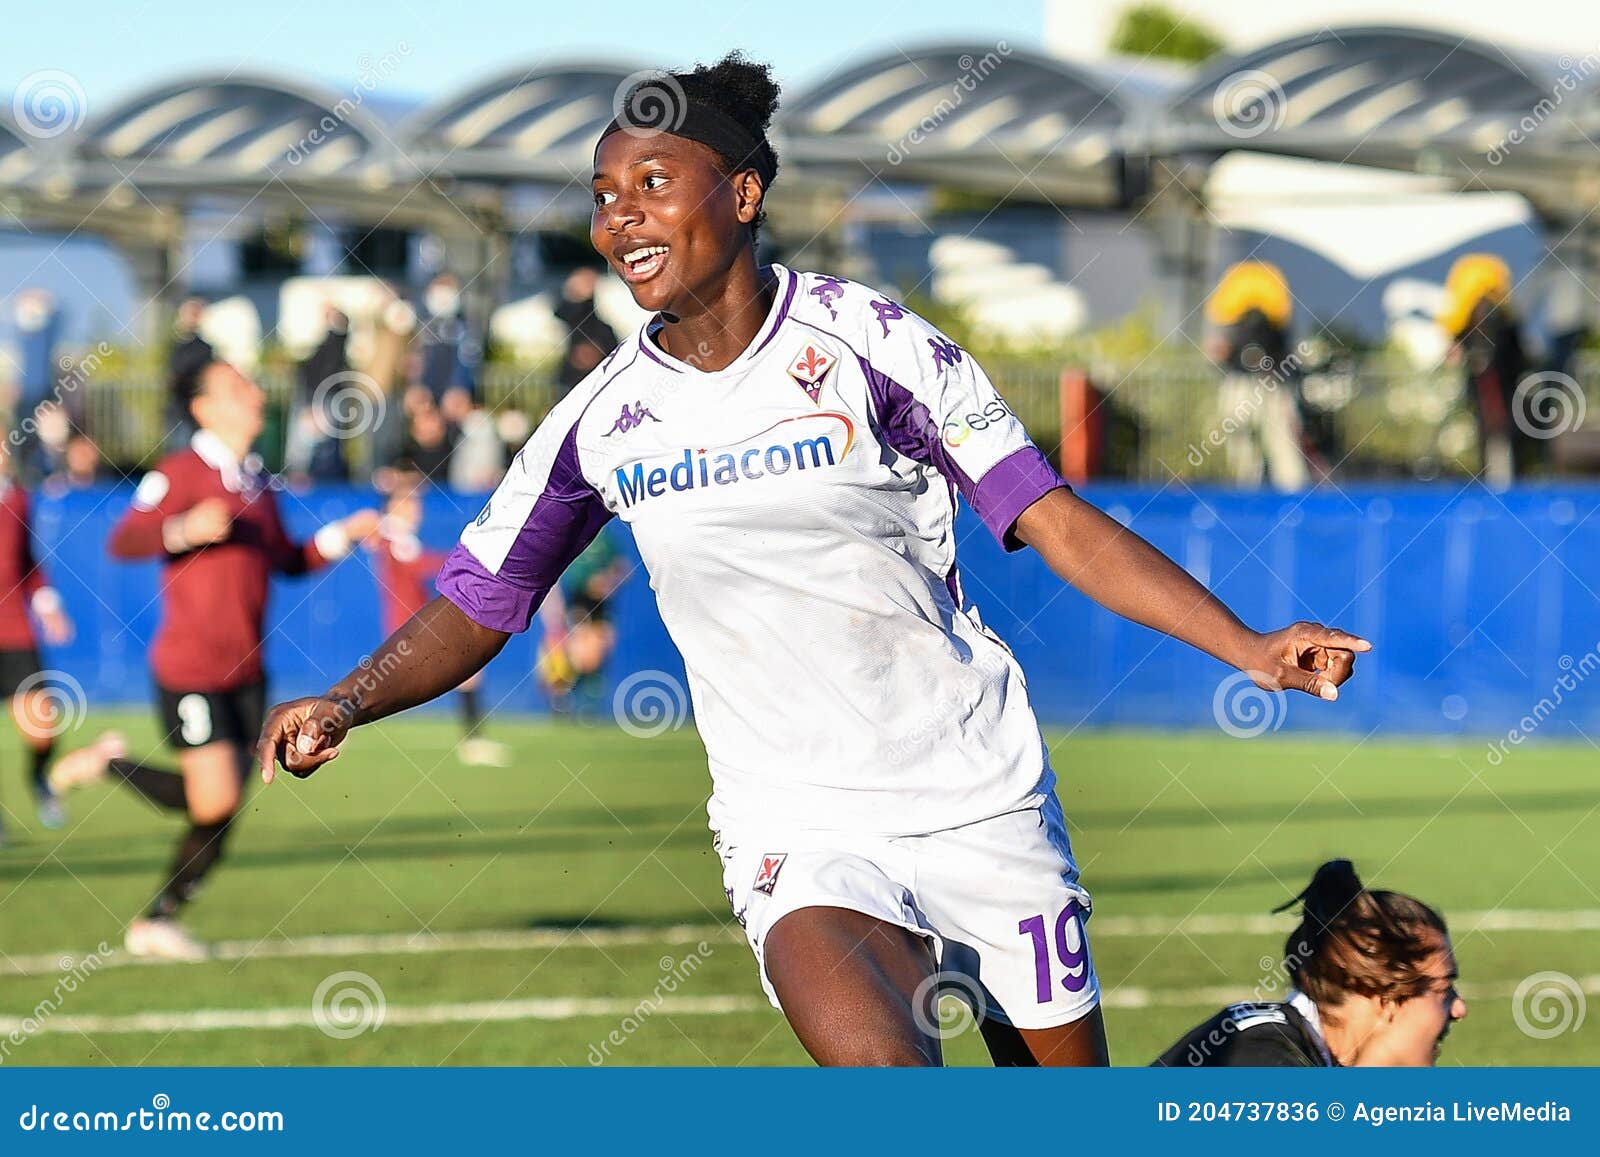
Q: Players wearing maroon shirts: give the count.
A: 3